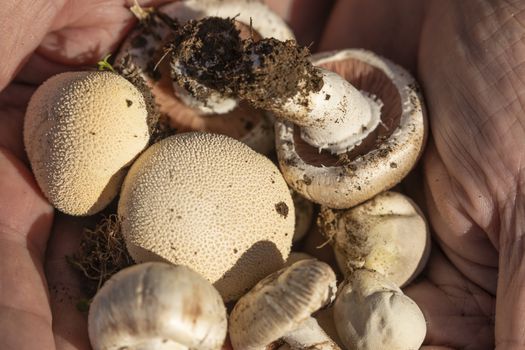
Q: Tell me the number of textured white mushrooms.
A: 2